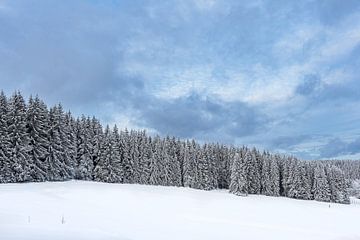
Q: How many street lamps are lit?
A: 0